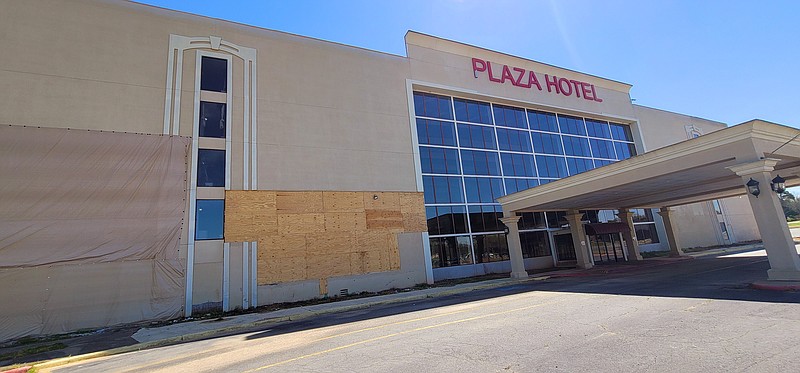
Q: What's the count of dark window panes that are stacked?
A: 4